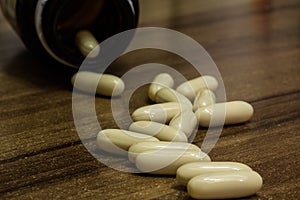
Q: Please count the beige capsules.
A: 15